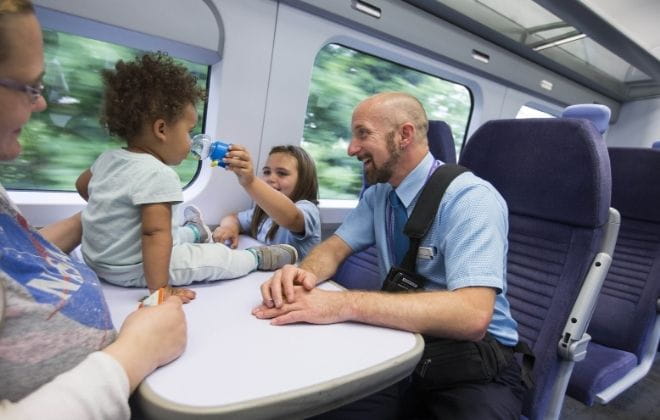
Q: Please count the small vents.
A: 3